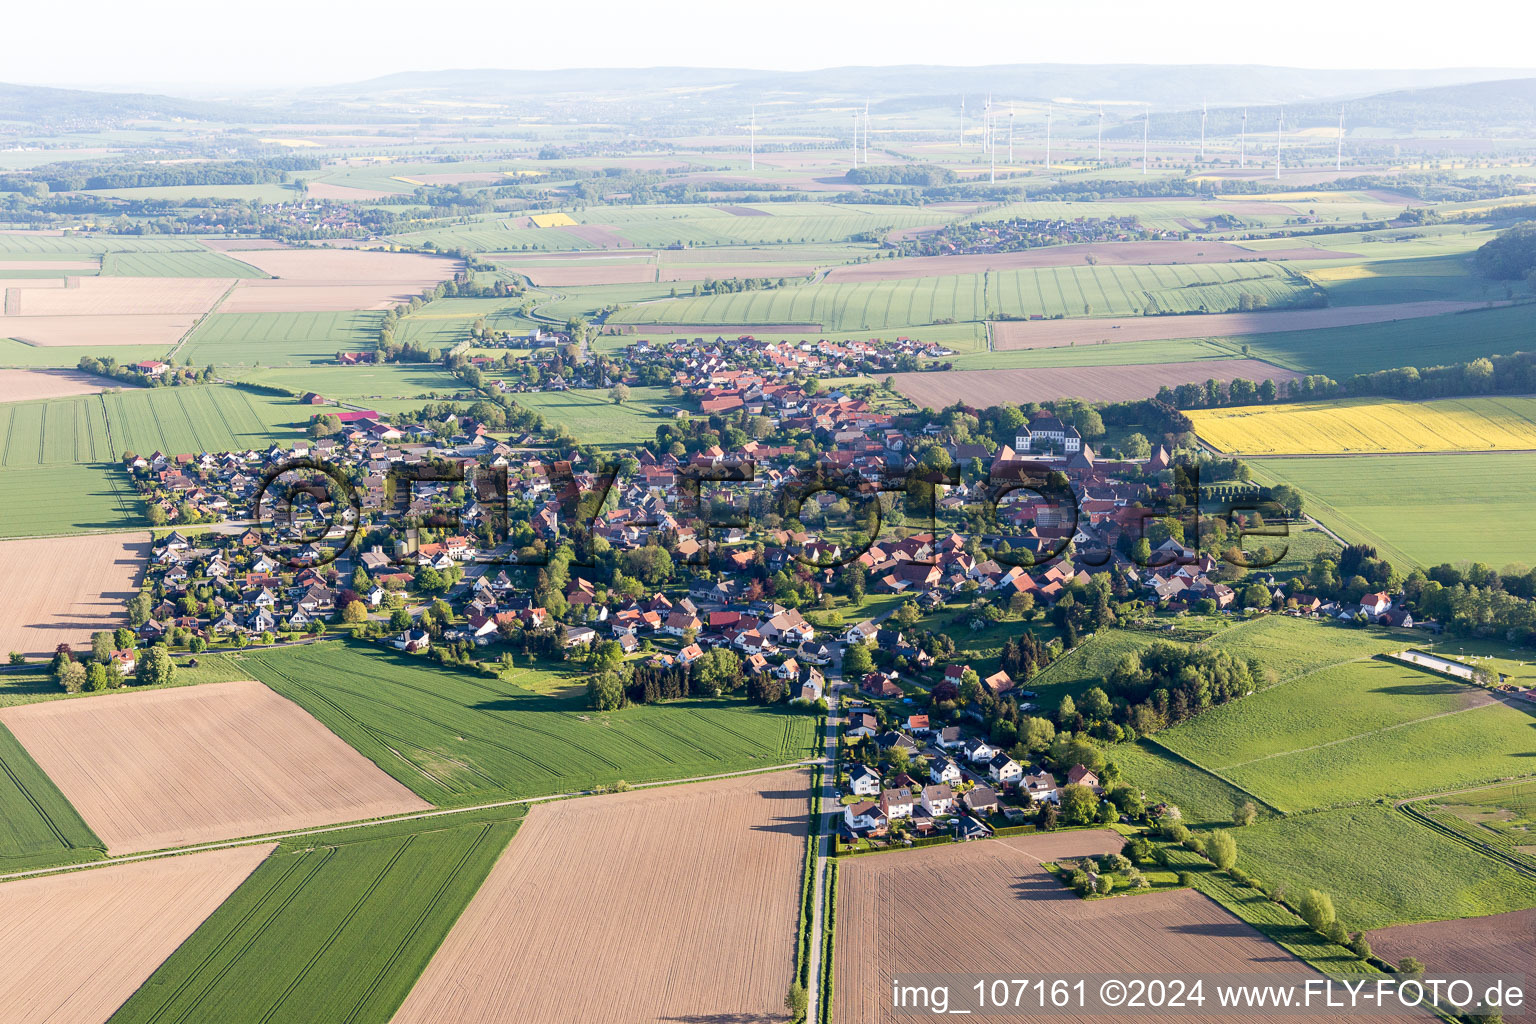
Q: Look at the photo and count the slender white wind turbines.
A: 15